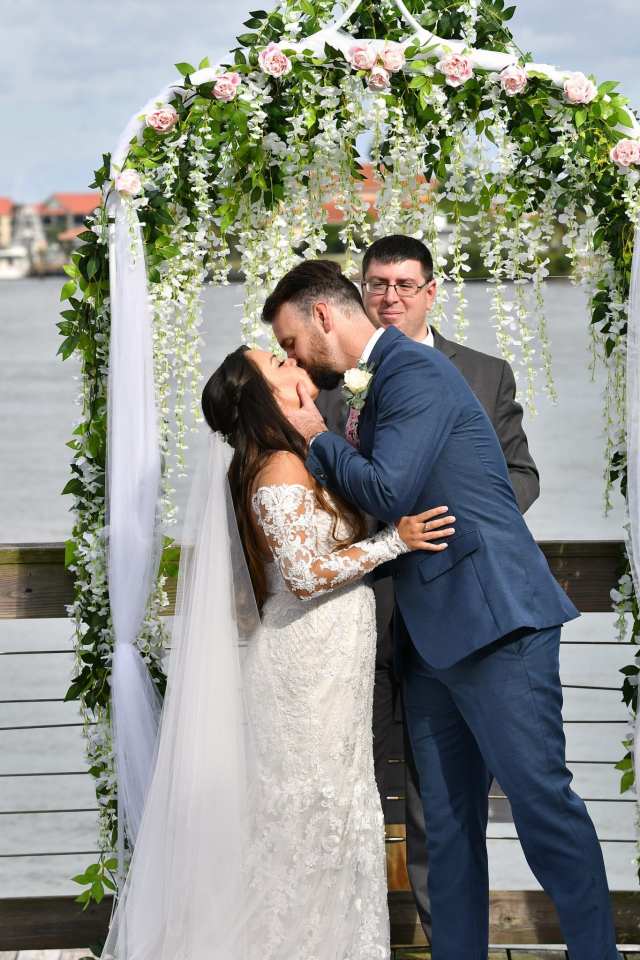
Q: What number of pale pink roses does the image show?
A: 11